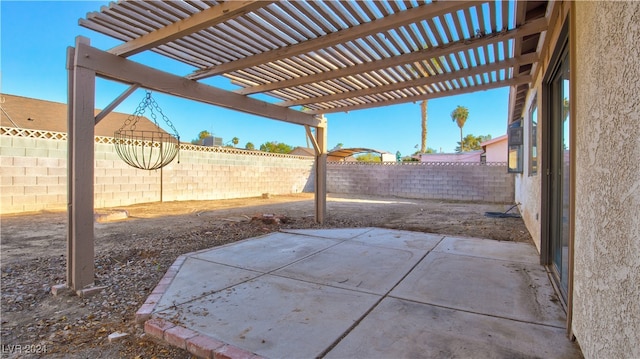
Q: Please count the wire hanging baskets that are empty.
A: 1